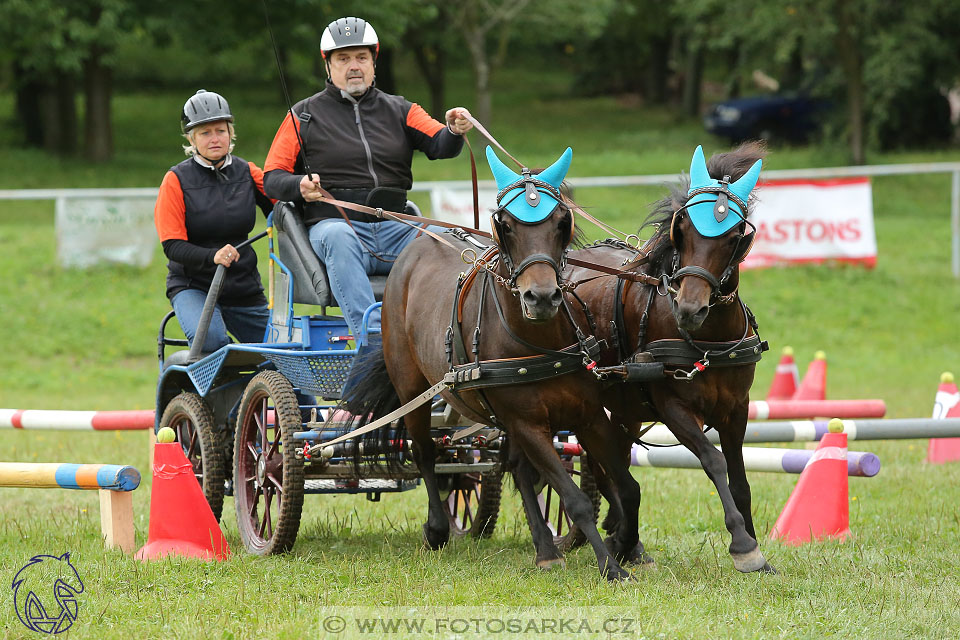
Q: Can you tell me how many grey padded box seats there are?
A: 1